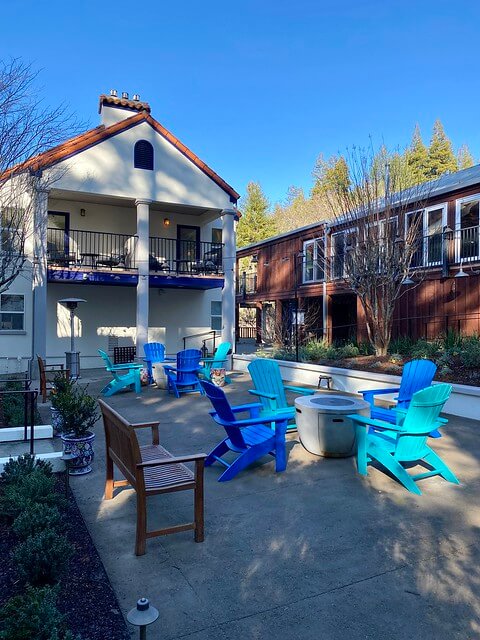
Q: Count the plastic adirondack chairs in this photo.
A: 8